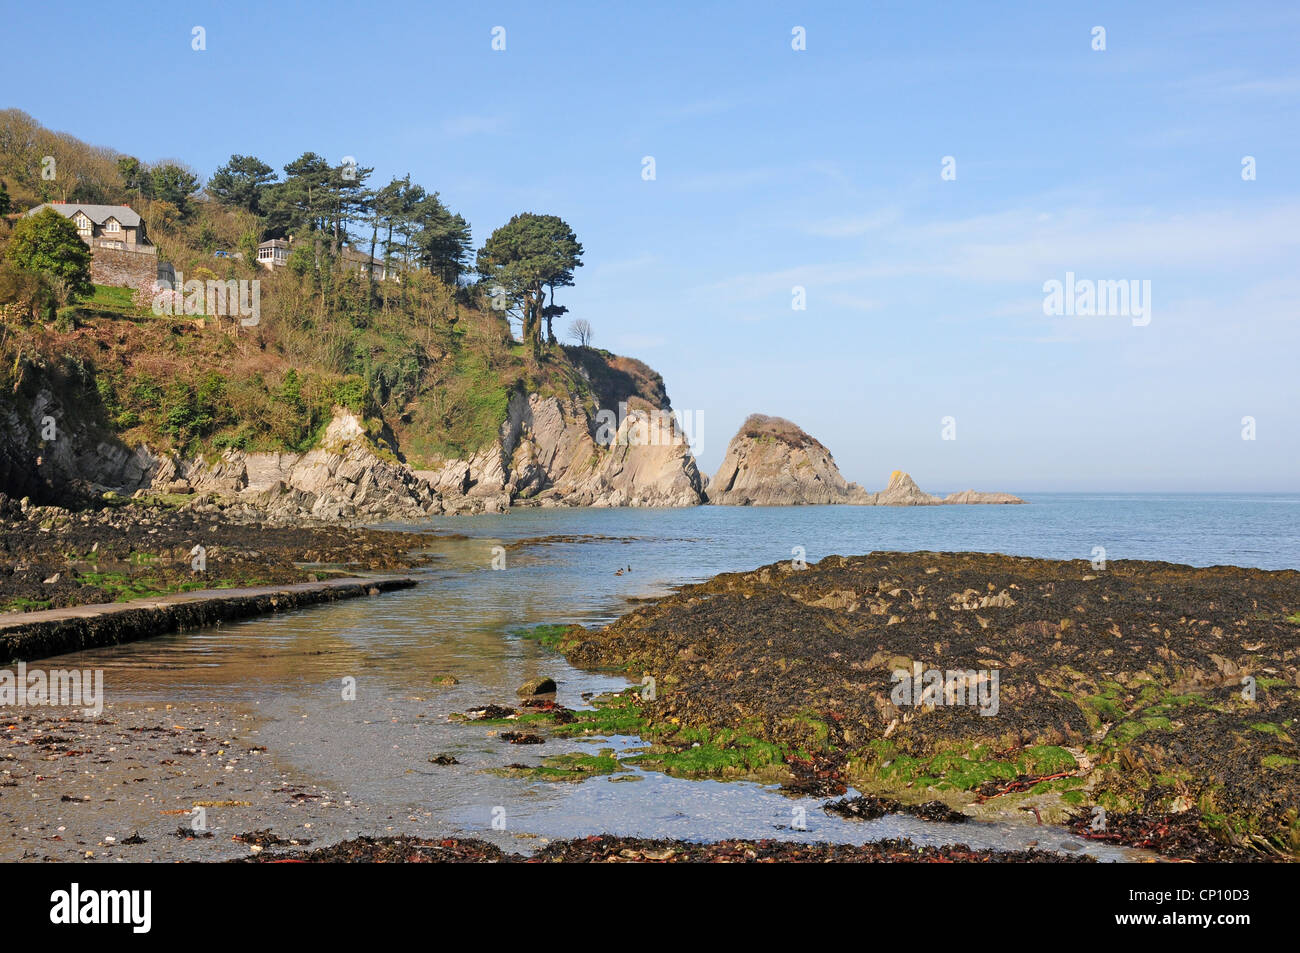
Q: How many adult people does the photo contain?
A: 0